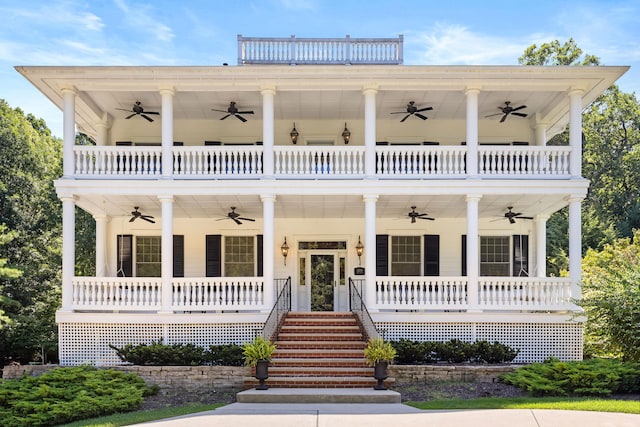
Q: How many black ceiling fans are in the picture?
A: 8